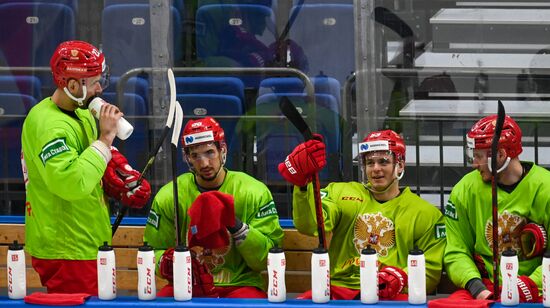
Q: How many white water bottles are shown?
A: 11